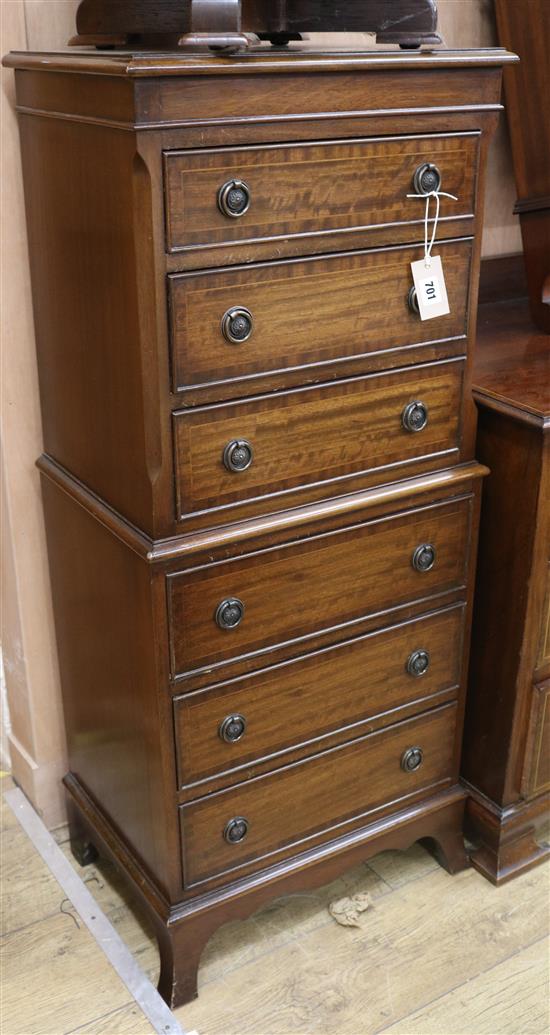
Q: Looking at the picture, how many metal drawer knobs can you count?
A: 12